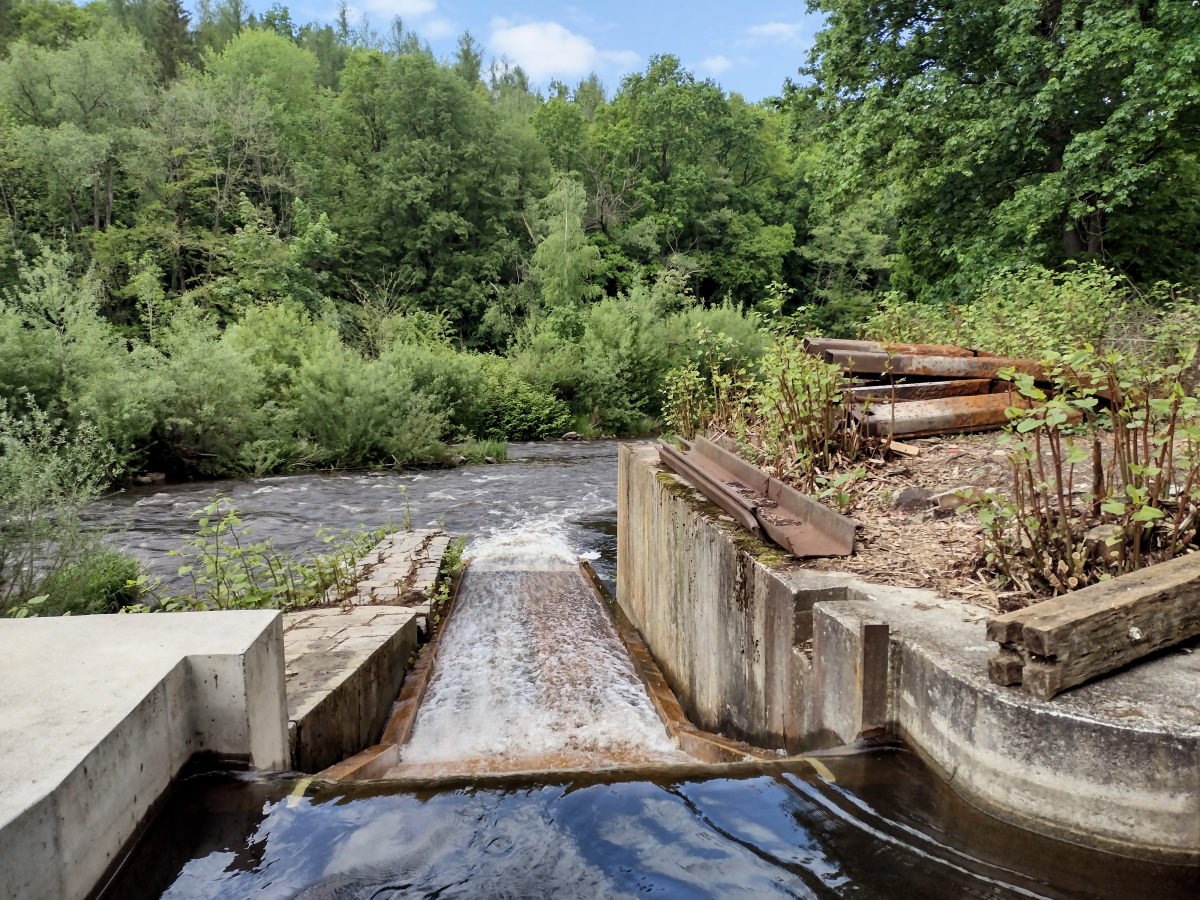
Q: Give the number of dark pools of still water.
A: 1